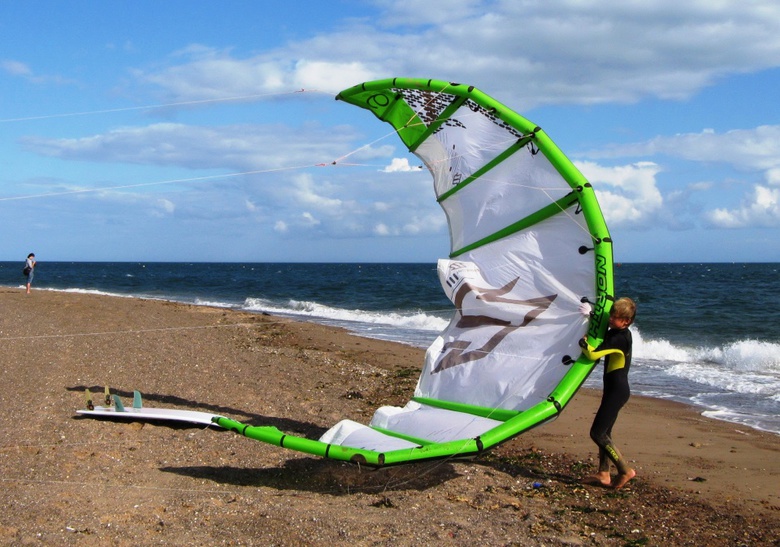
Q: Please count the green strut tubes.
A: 5